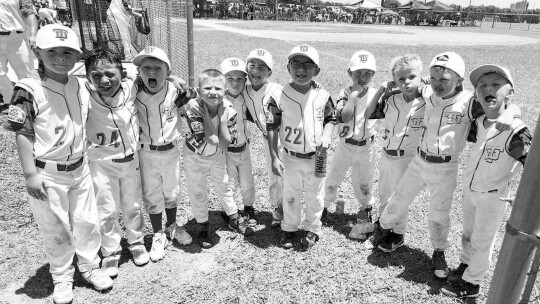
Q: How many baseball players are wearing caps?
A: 8